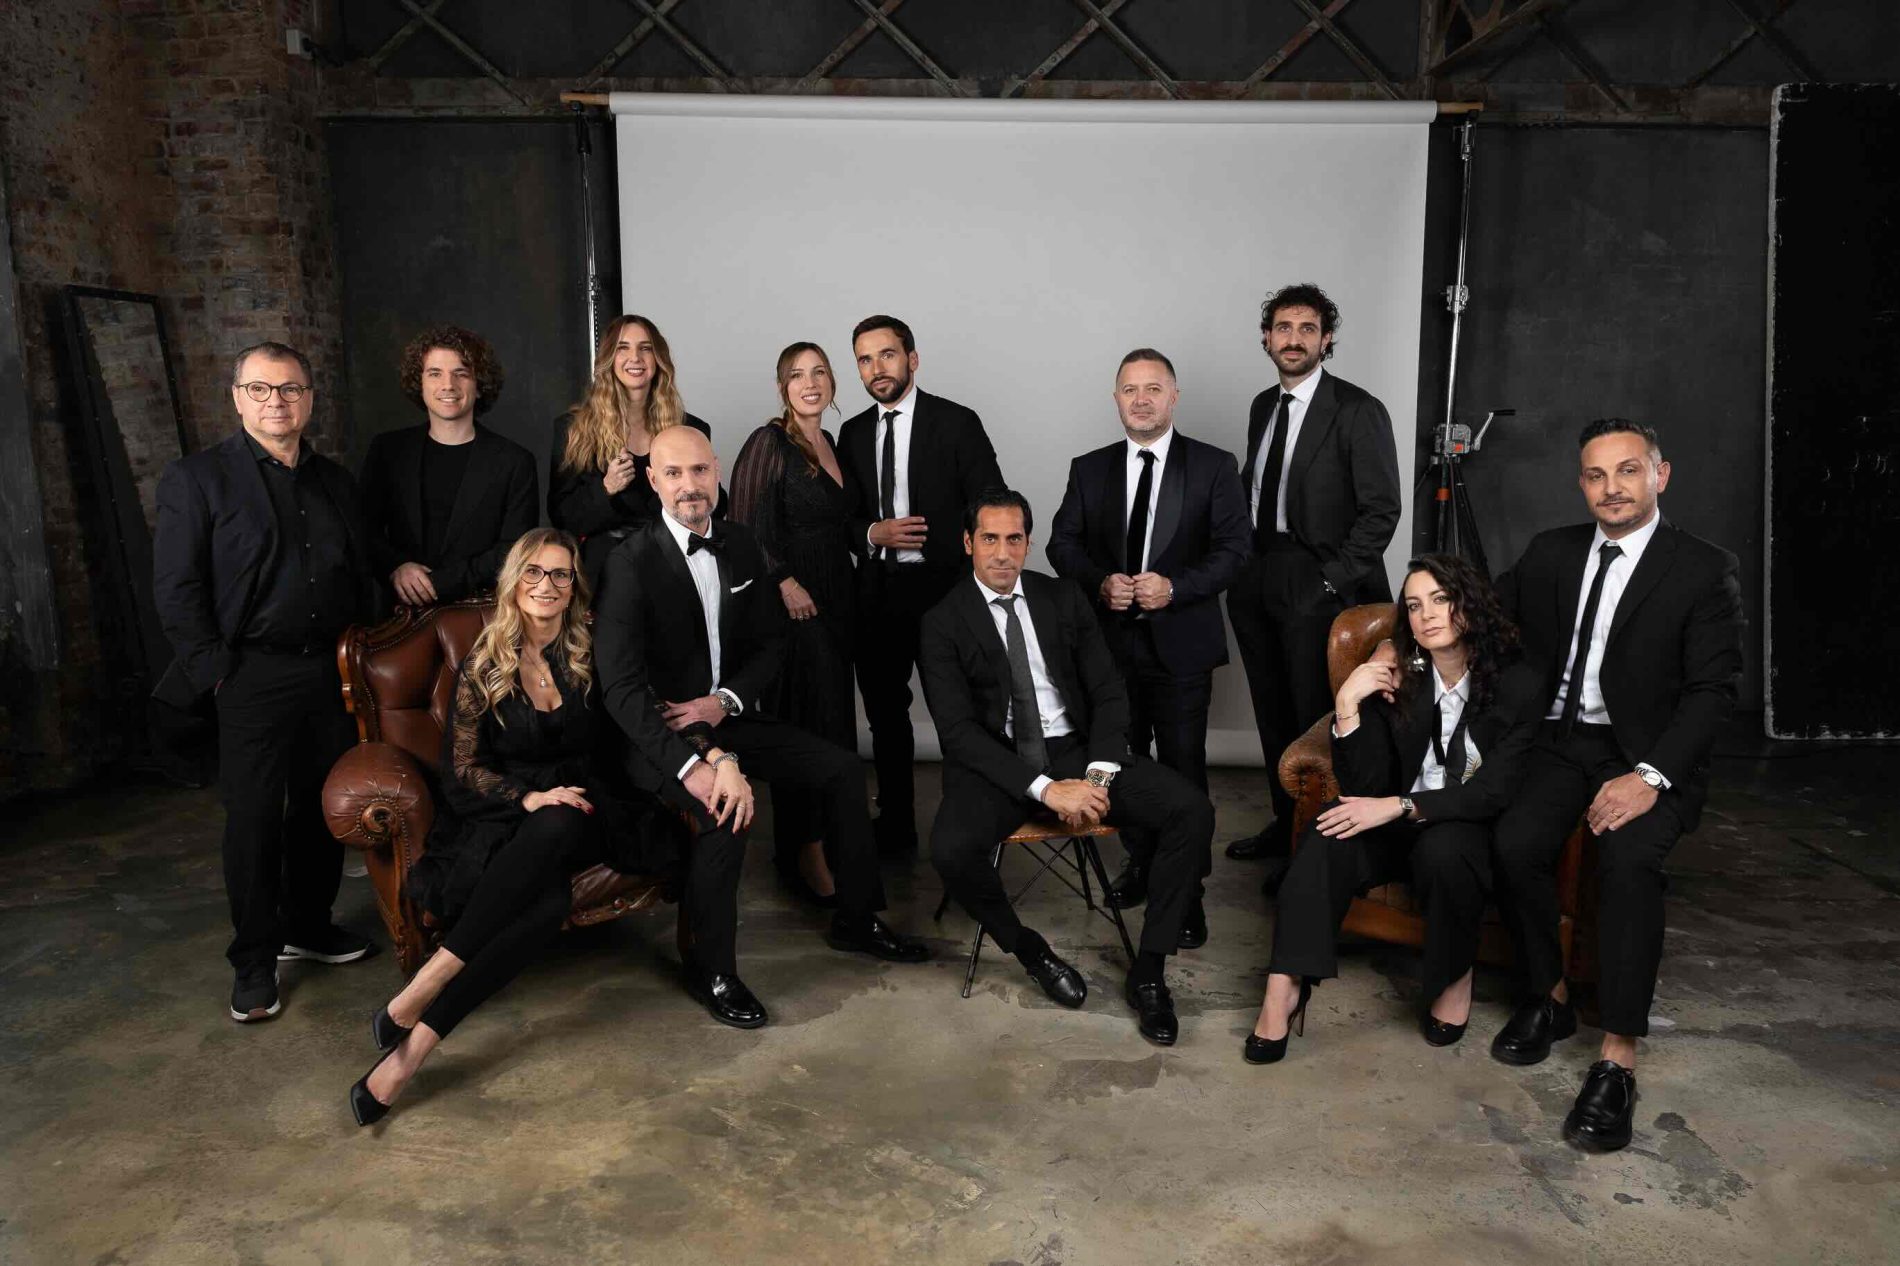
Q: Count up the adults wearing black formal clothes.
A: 12